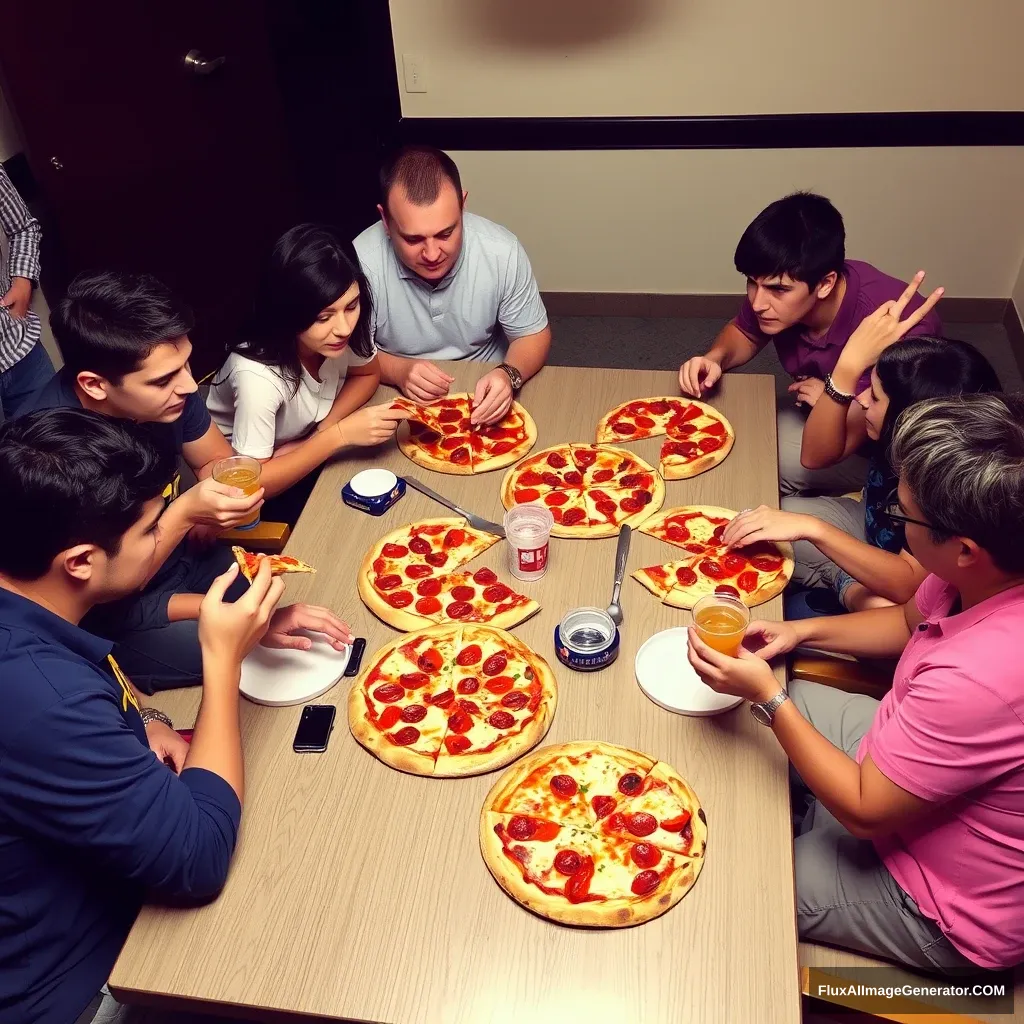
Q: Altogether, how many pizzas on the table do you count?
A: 7